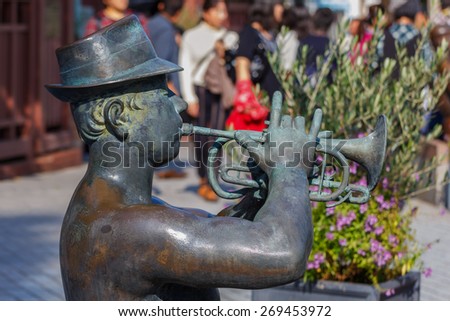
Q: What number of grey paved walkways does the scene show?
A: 1